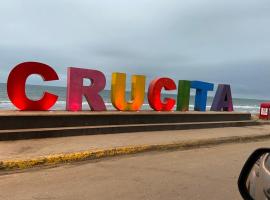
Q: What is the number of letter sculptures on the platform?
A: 7